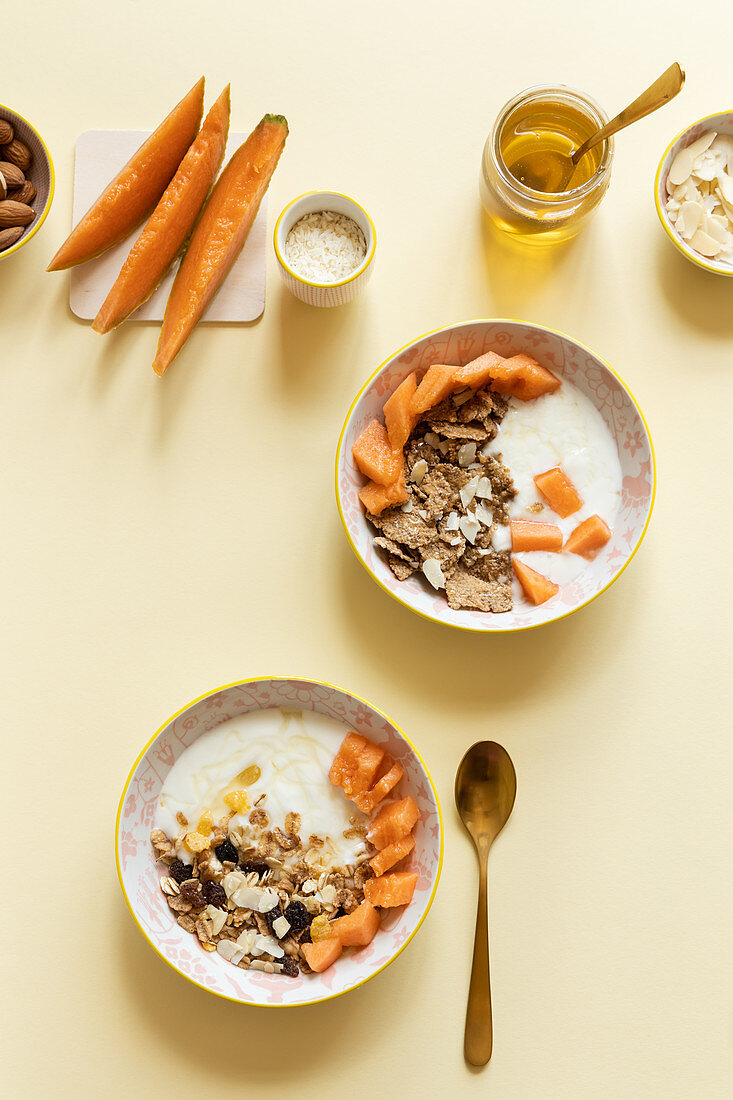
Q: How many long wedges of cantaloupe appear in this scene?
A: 3